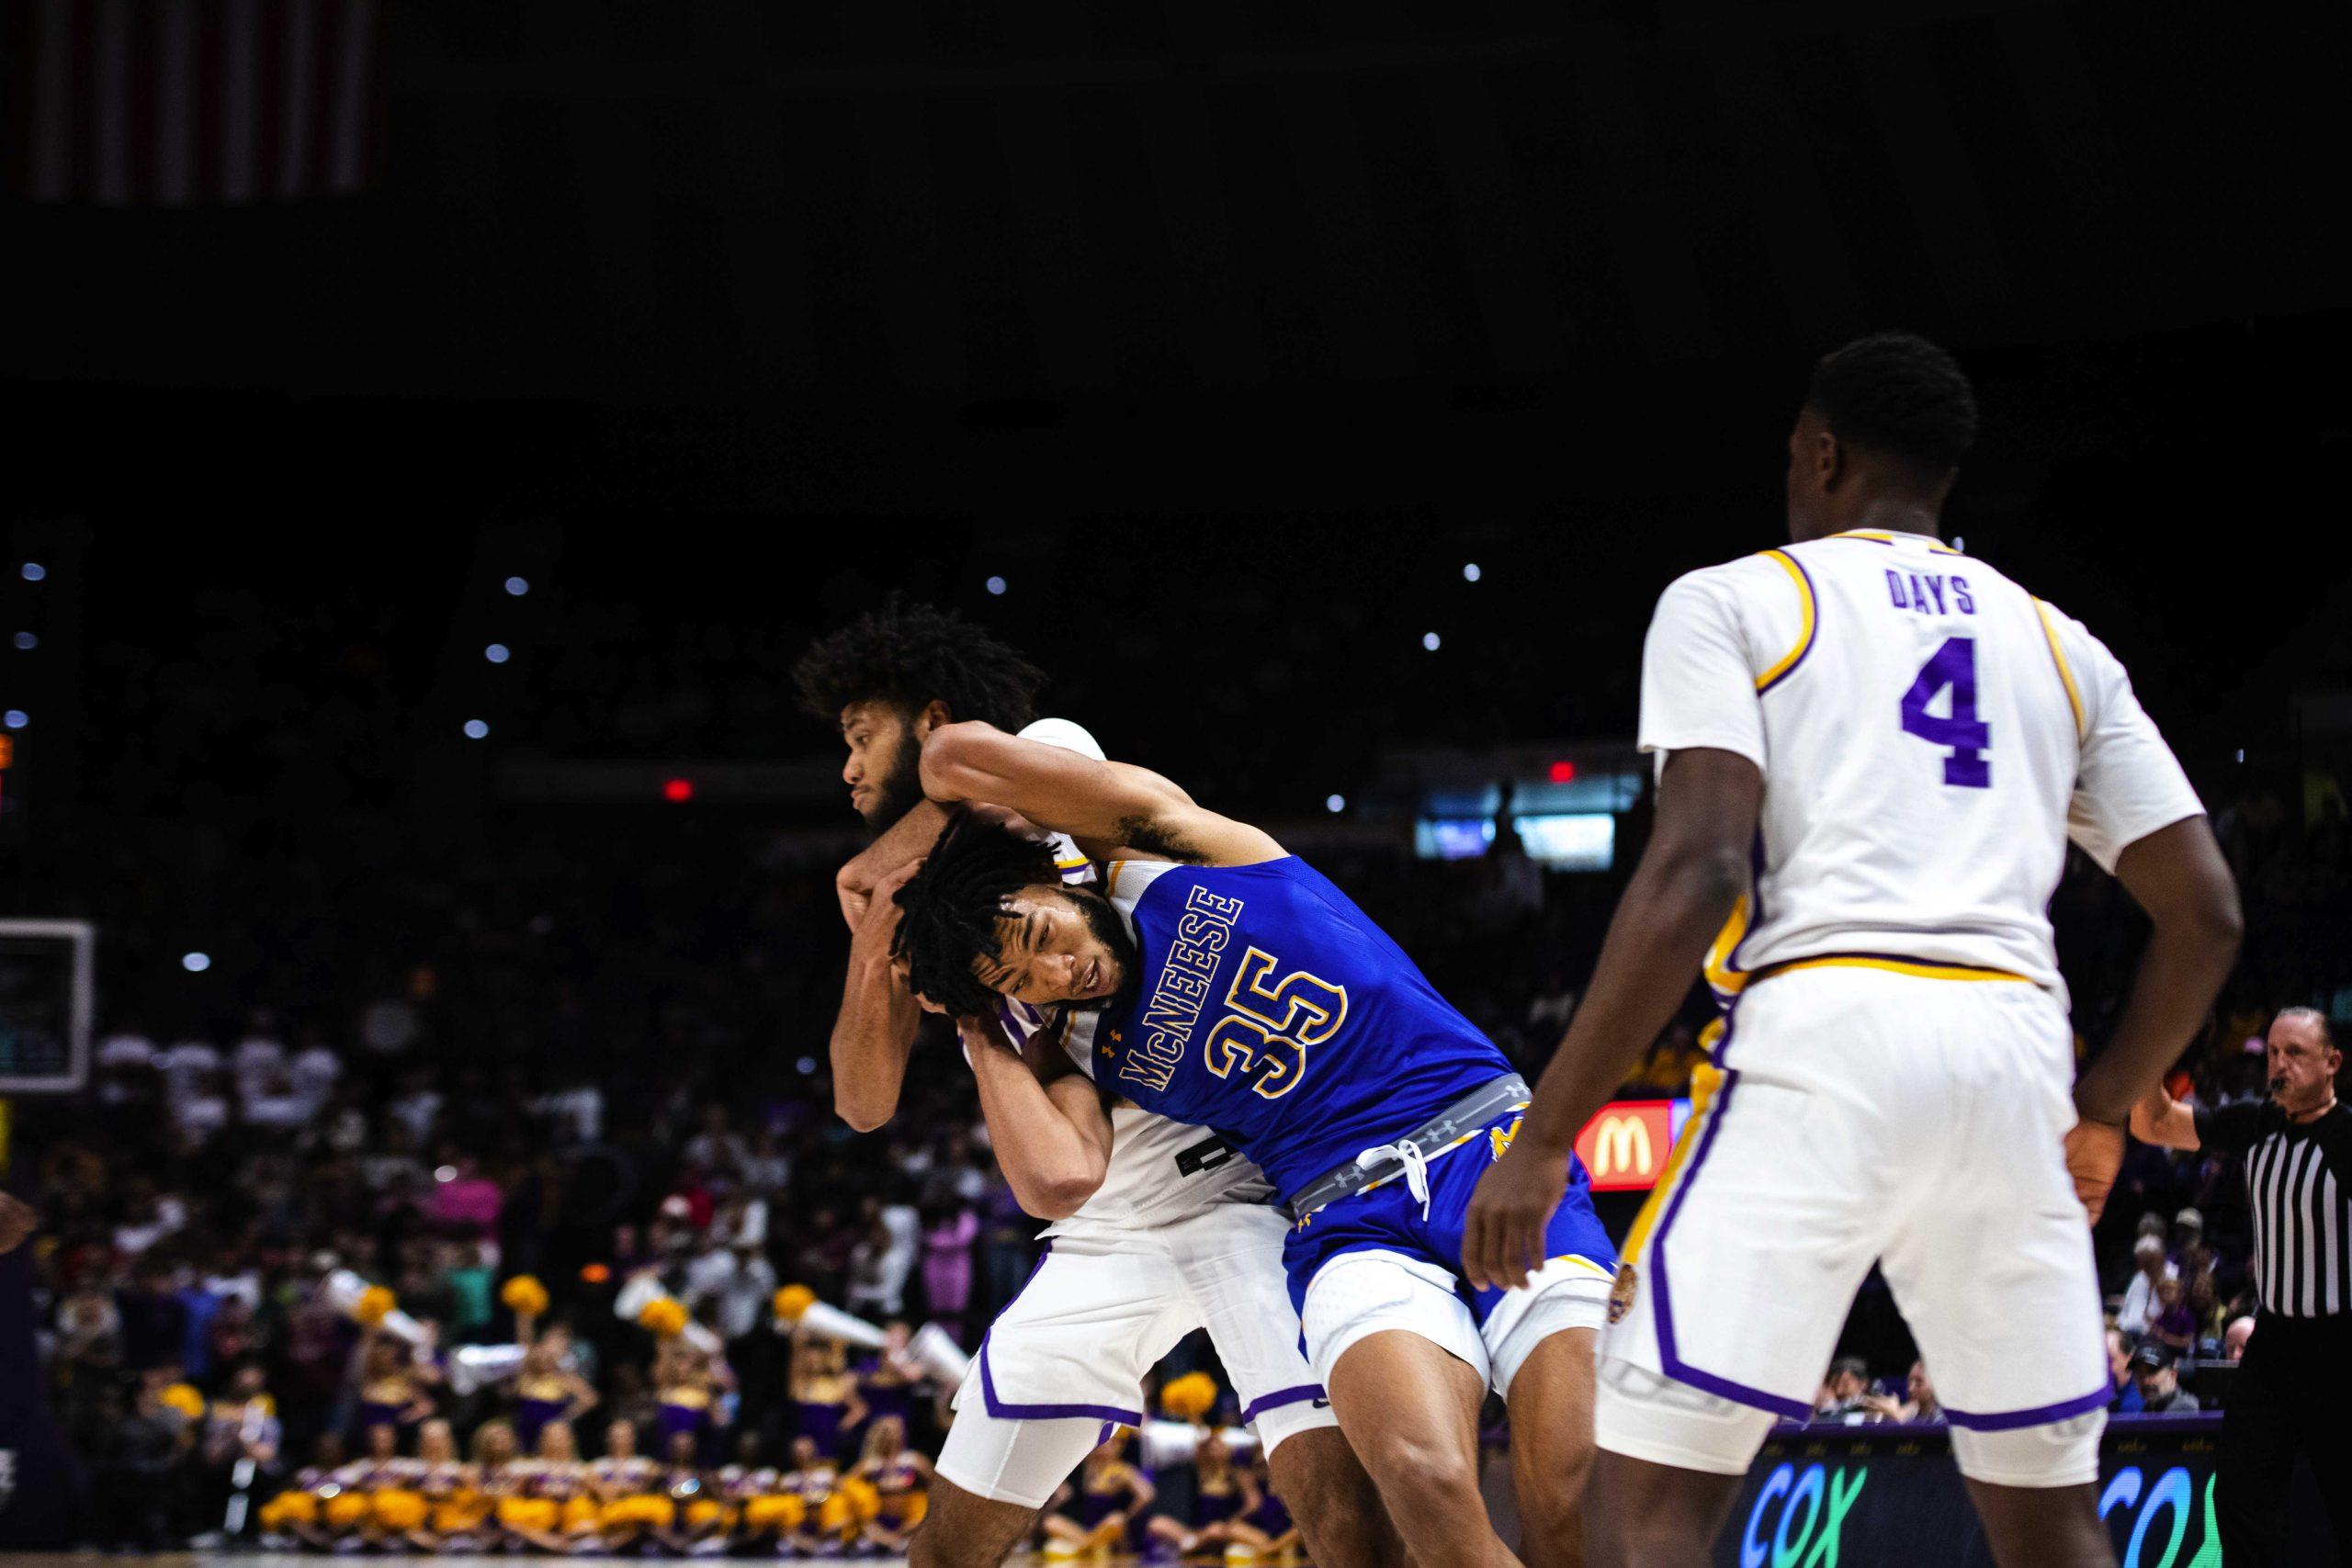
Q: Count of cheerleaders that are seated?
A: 13